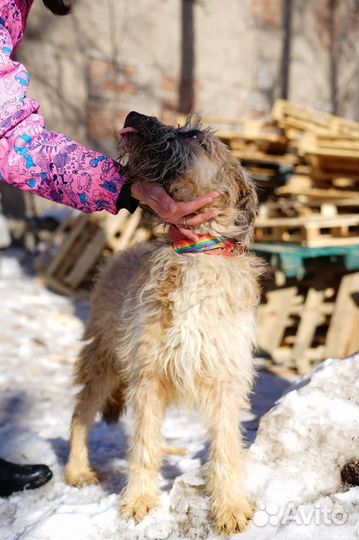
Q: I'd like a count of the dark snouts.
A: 1